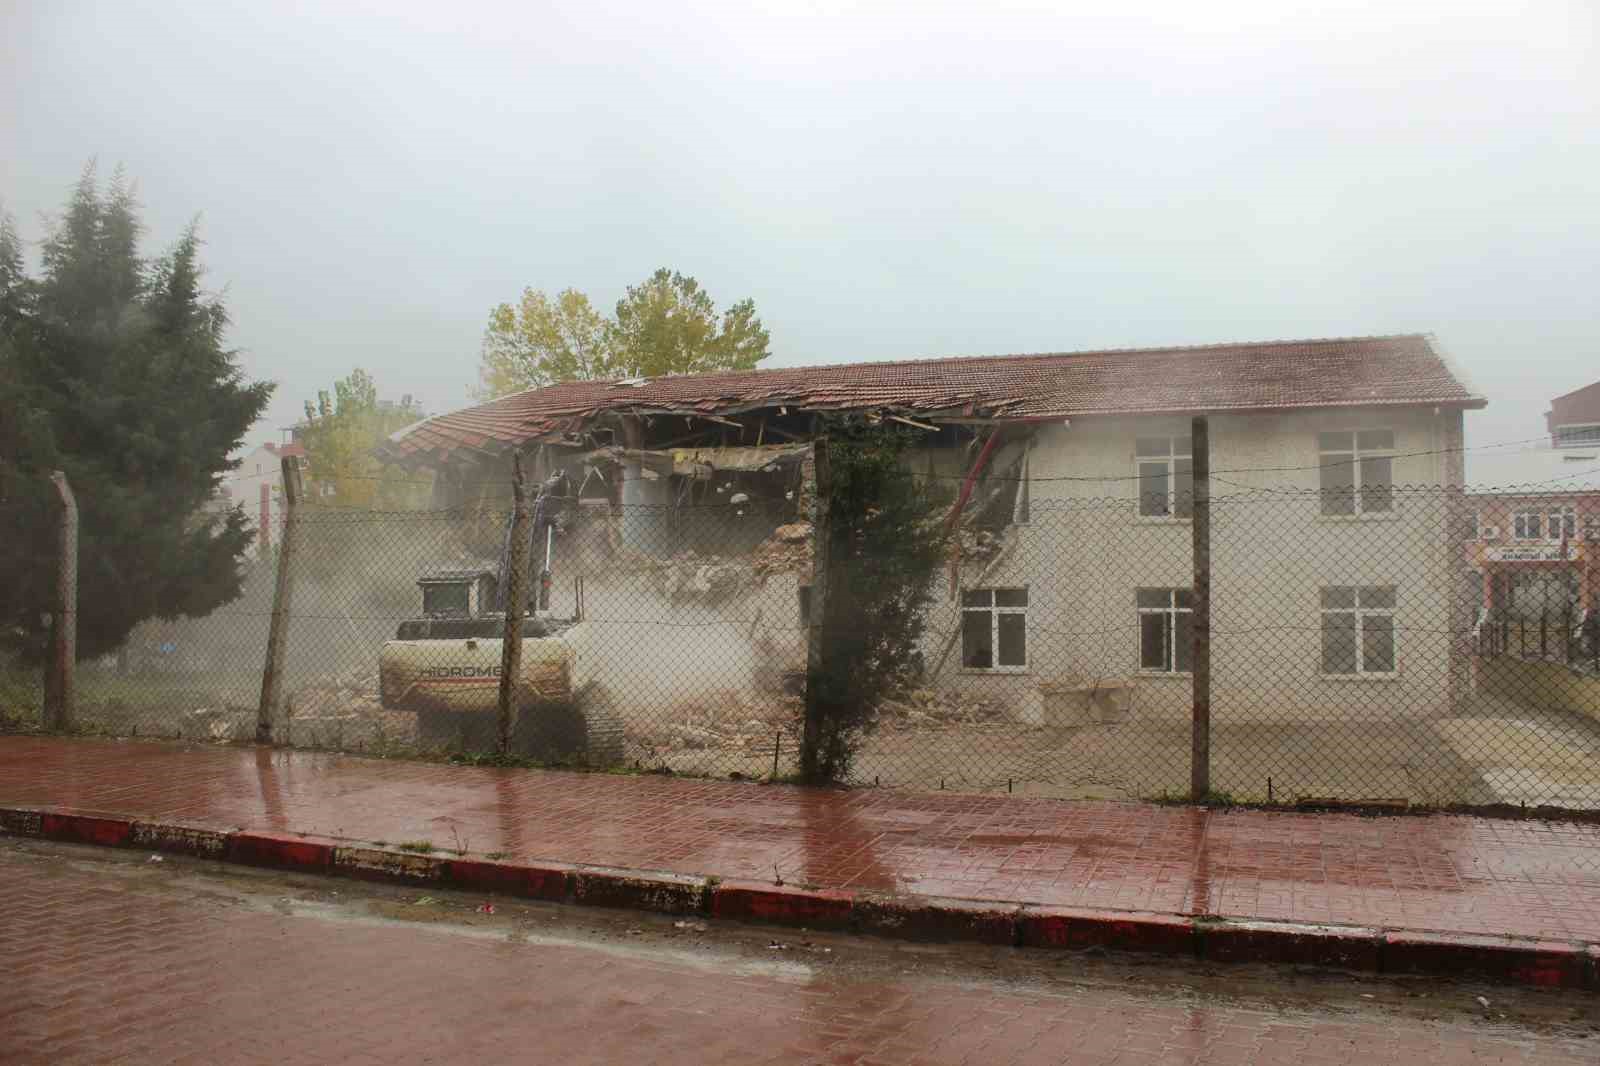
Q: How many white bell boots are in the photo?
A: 0